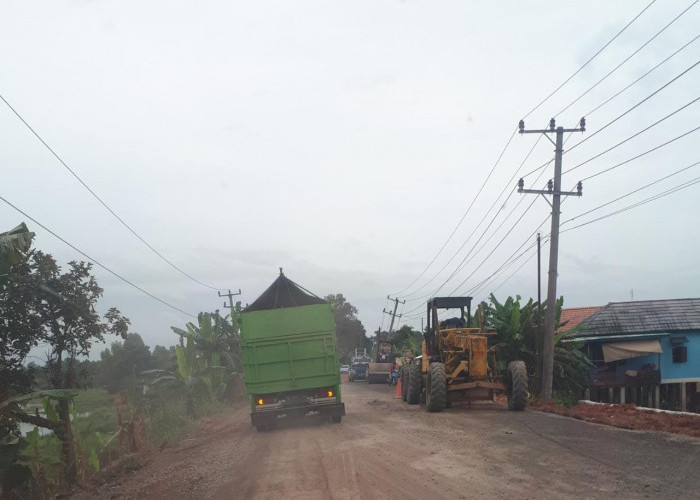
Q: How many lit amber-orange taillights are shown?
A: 2